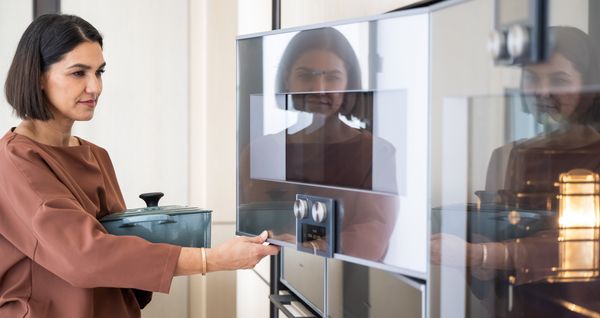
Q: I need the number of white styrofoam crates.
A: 0